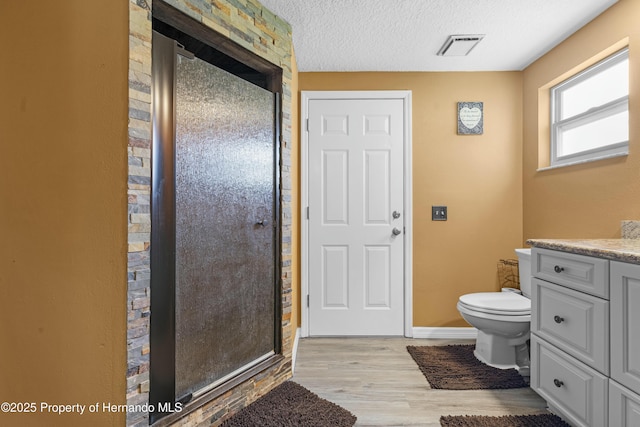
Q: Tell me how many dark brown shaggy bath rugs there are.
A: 3